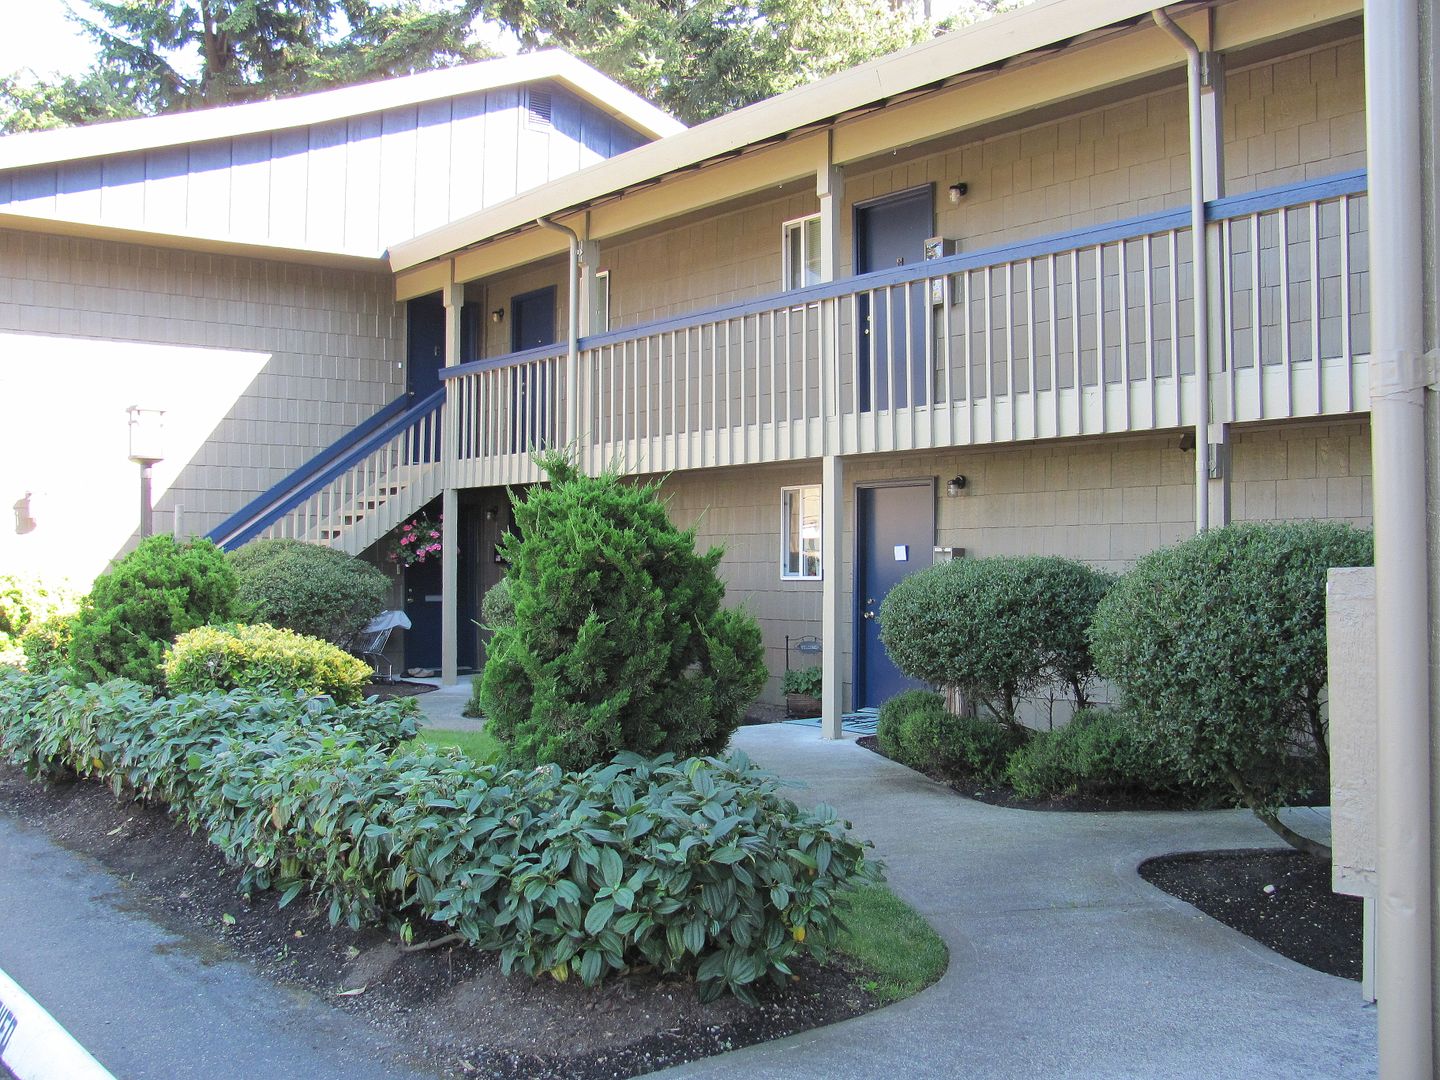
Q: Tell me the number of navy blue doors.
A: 5